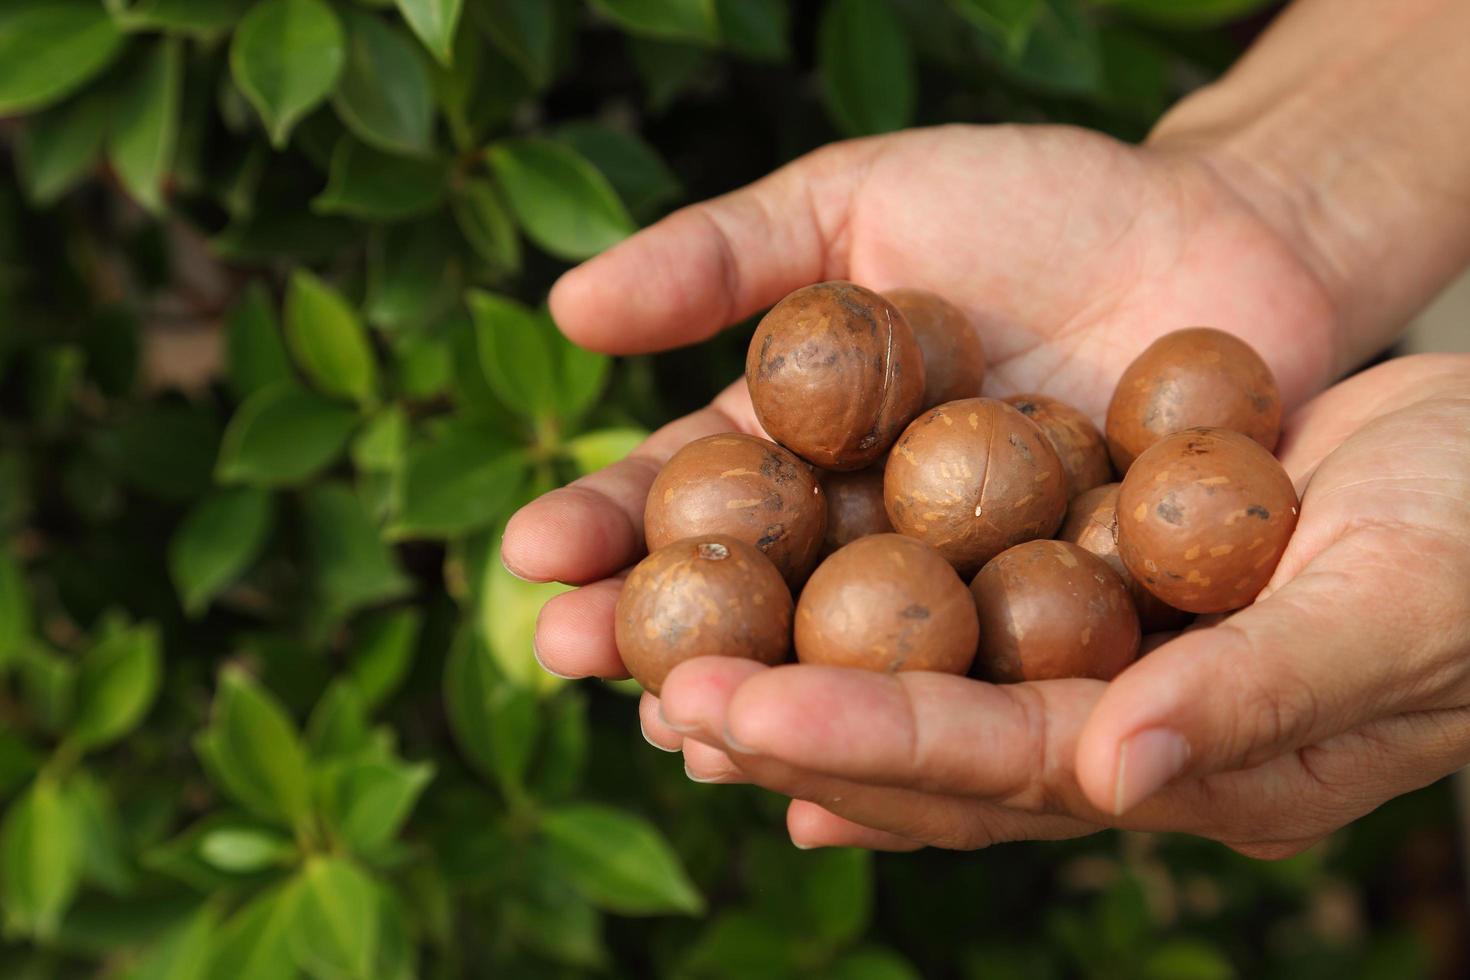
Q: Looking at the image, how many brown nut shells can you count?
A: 12